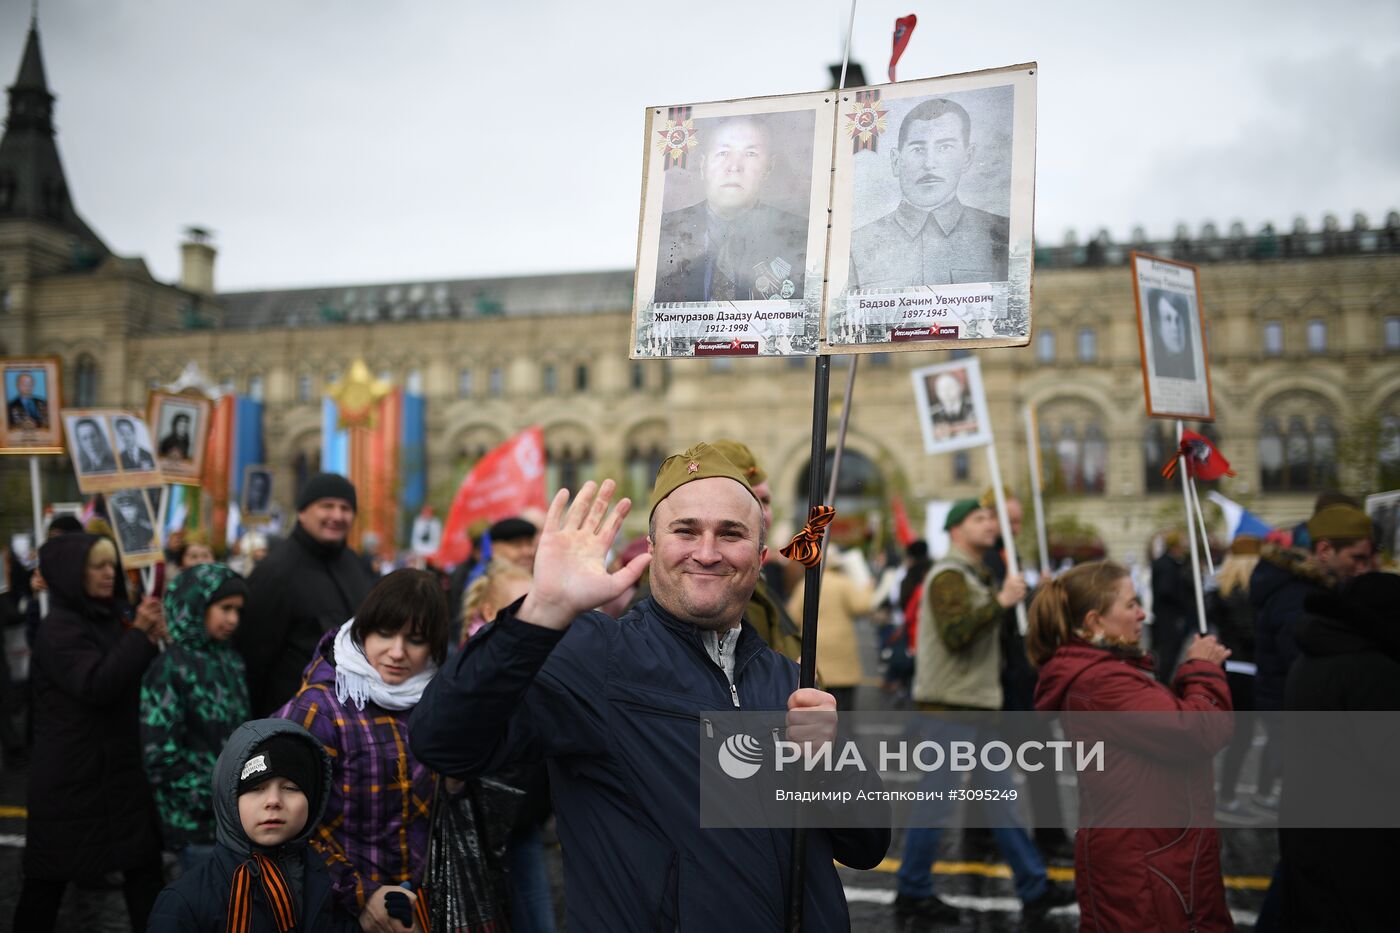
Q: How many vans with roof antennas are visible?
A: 0